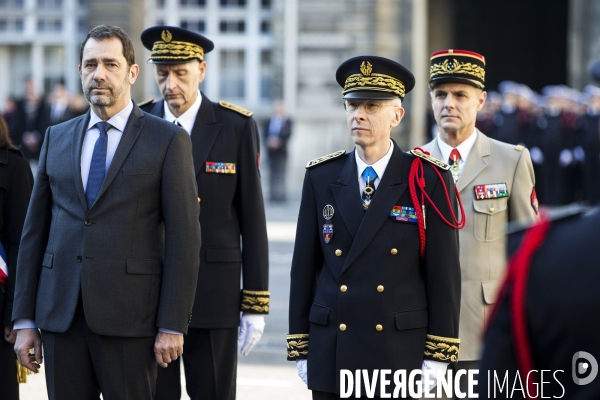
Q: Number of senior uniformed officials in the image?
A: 3